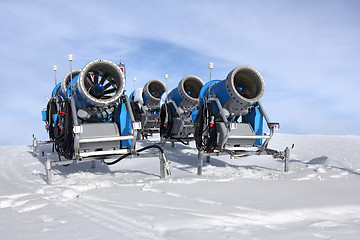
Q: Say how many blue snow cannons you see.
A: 5